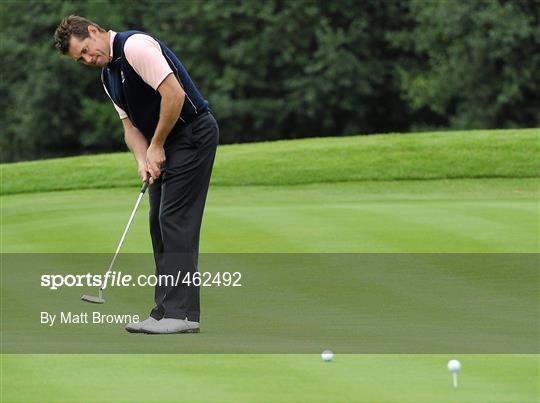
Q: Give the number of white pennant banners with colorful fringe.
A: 0